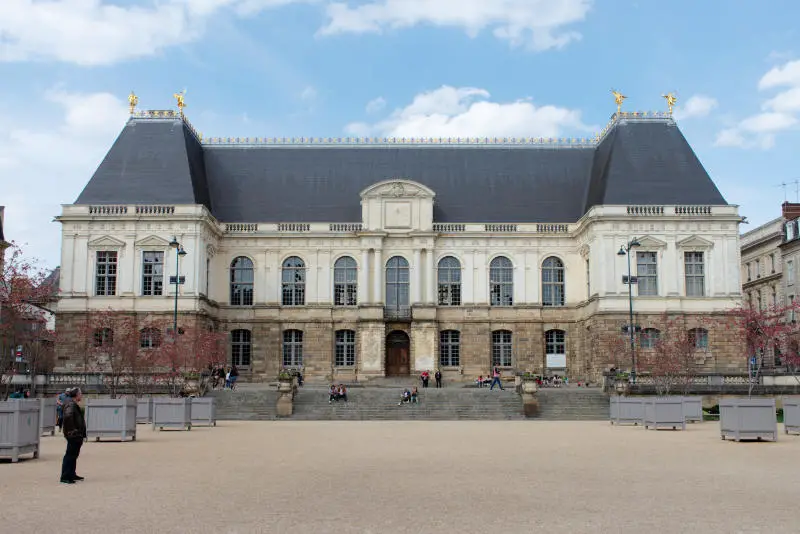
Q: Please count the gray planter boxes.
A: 11